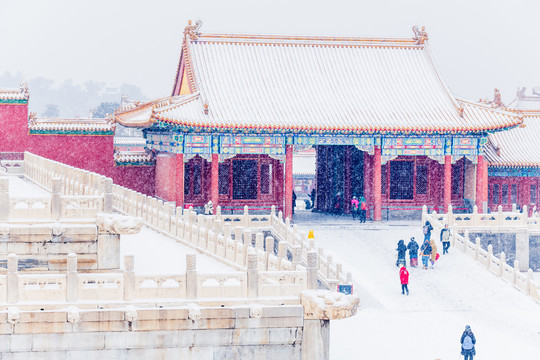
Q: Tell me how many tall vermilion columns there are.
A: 6